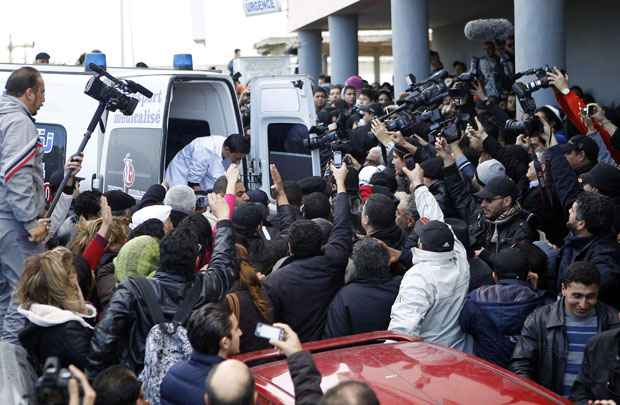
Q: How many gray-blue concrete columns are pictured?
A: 4